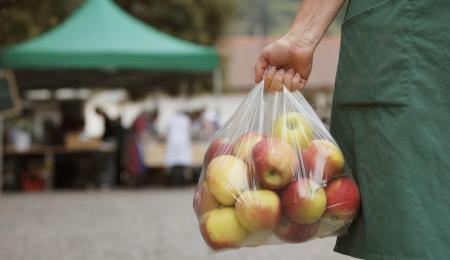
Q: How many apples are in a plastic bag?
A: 12